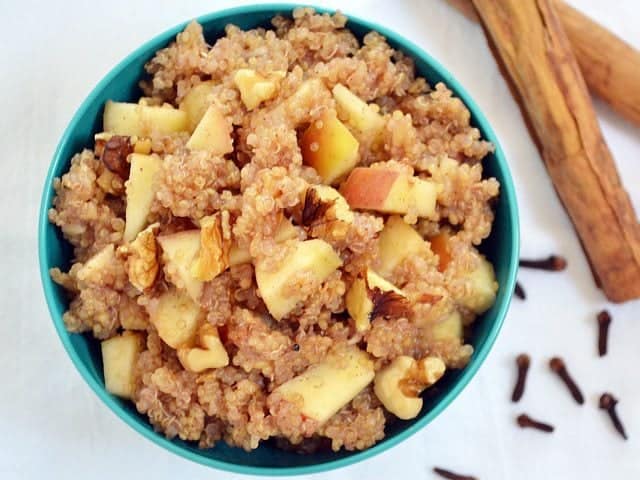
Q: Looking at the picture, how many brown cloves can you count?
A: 8